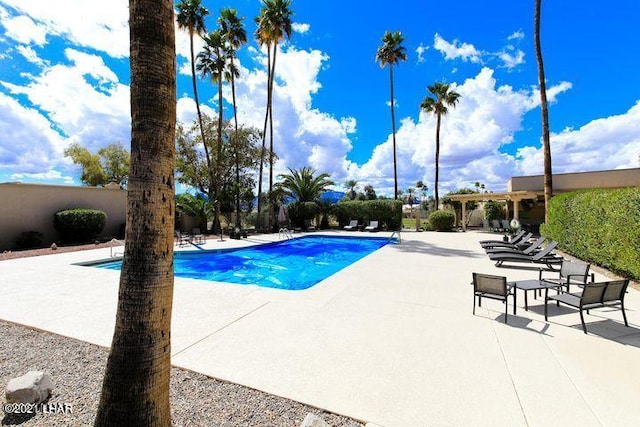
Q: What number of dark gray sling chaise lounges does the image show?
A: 4